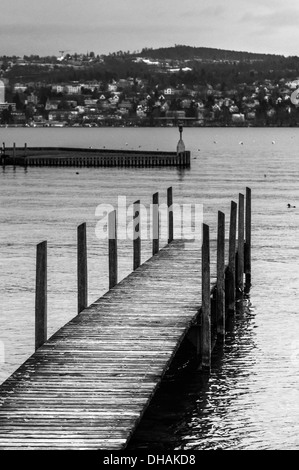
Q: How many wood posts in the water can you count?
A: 11